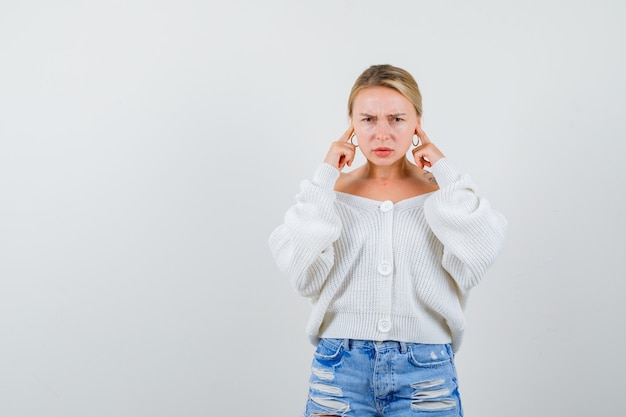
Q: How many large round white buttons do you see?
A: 3